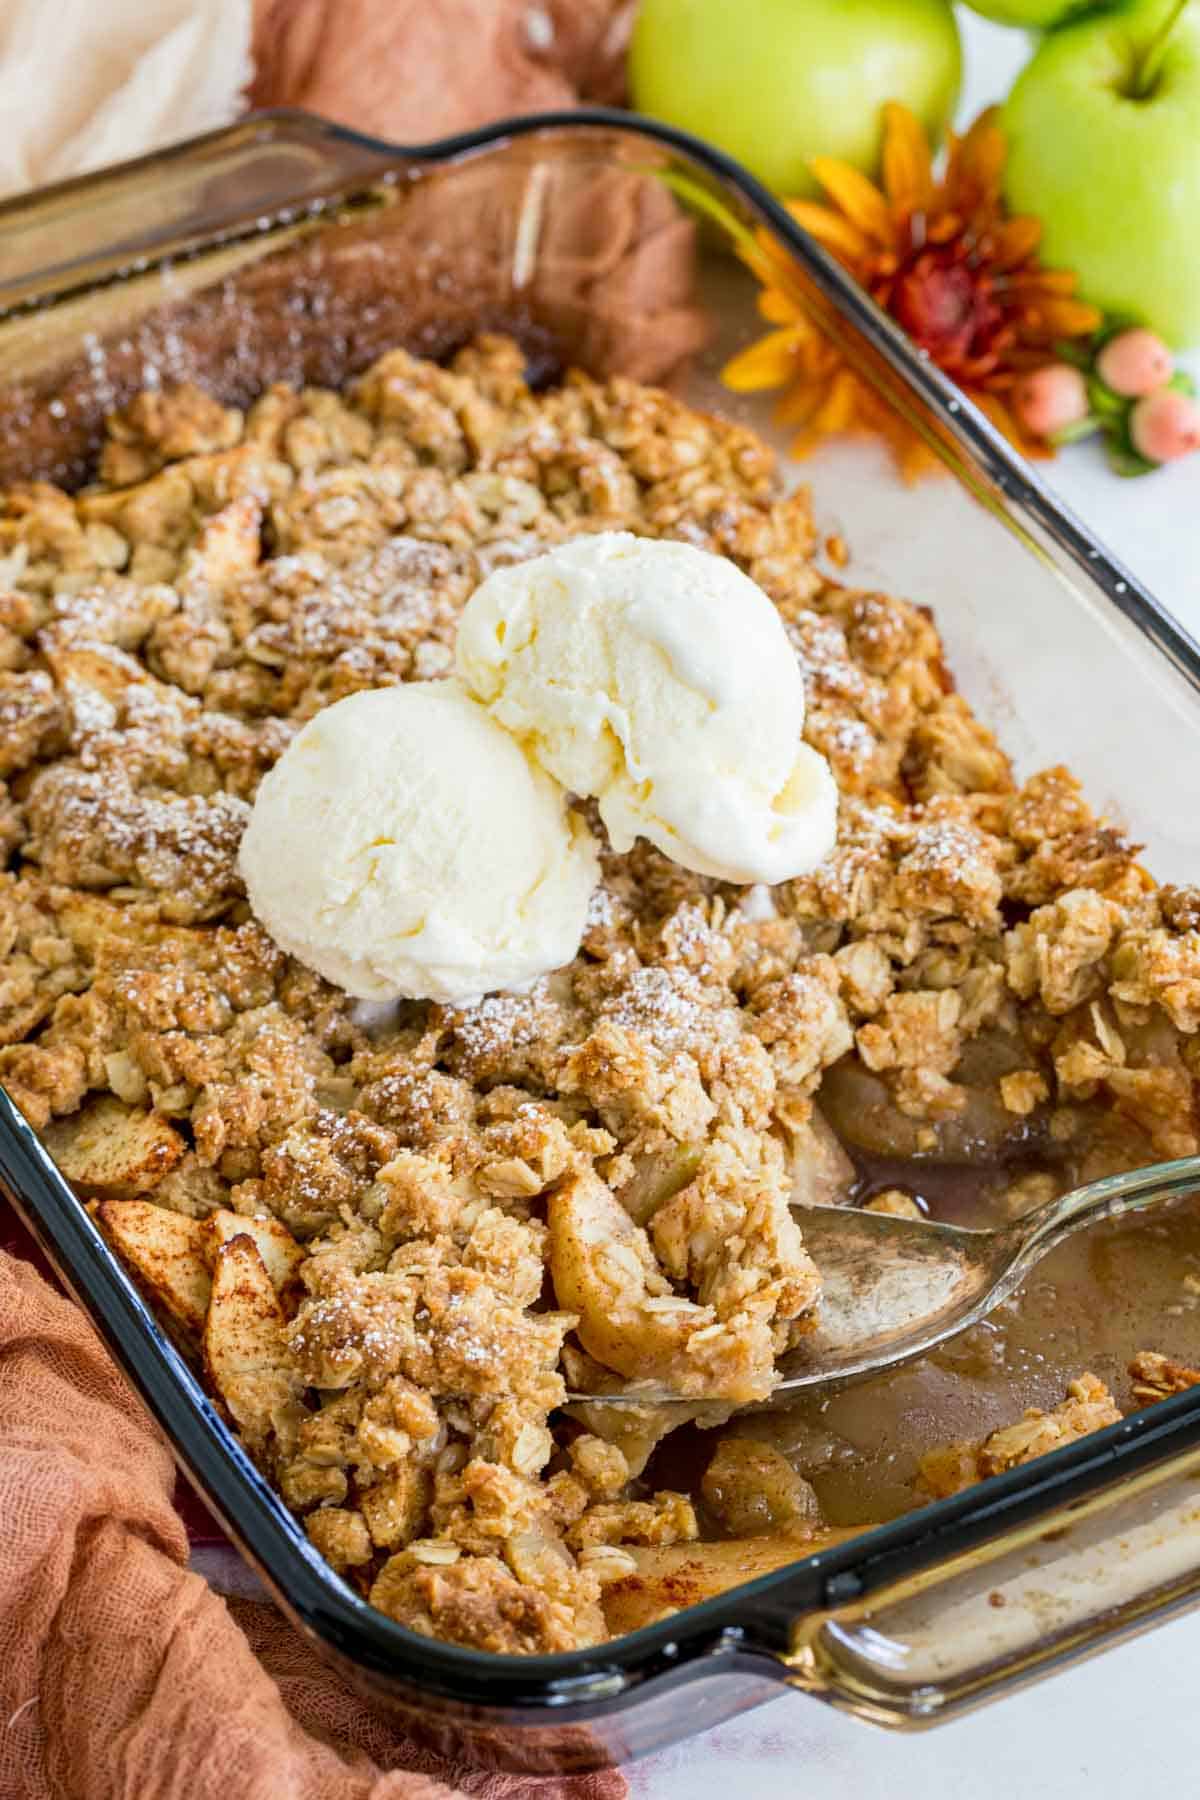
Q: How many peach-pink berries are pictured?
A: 3